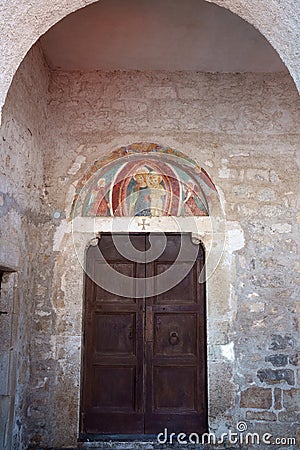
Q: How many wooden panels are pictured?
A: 6